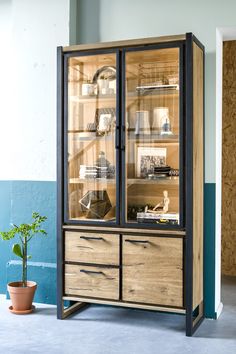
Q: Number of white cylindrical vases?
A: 2